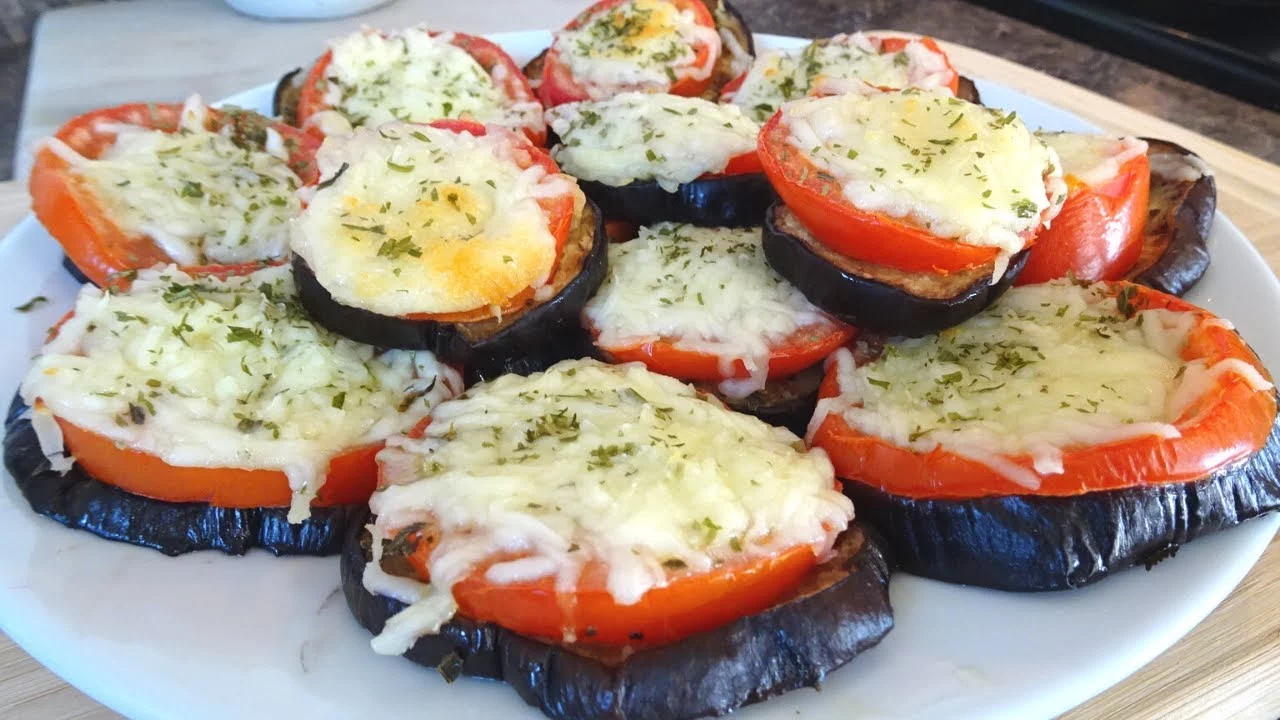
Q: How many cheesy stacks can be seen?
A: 12